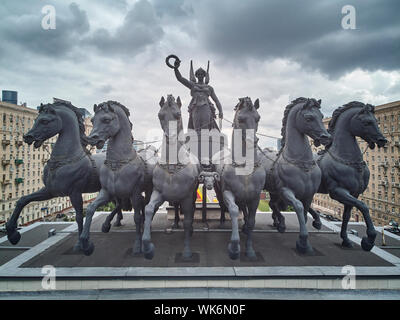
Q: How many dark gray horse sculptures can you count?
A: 6